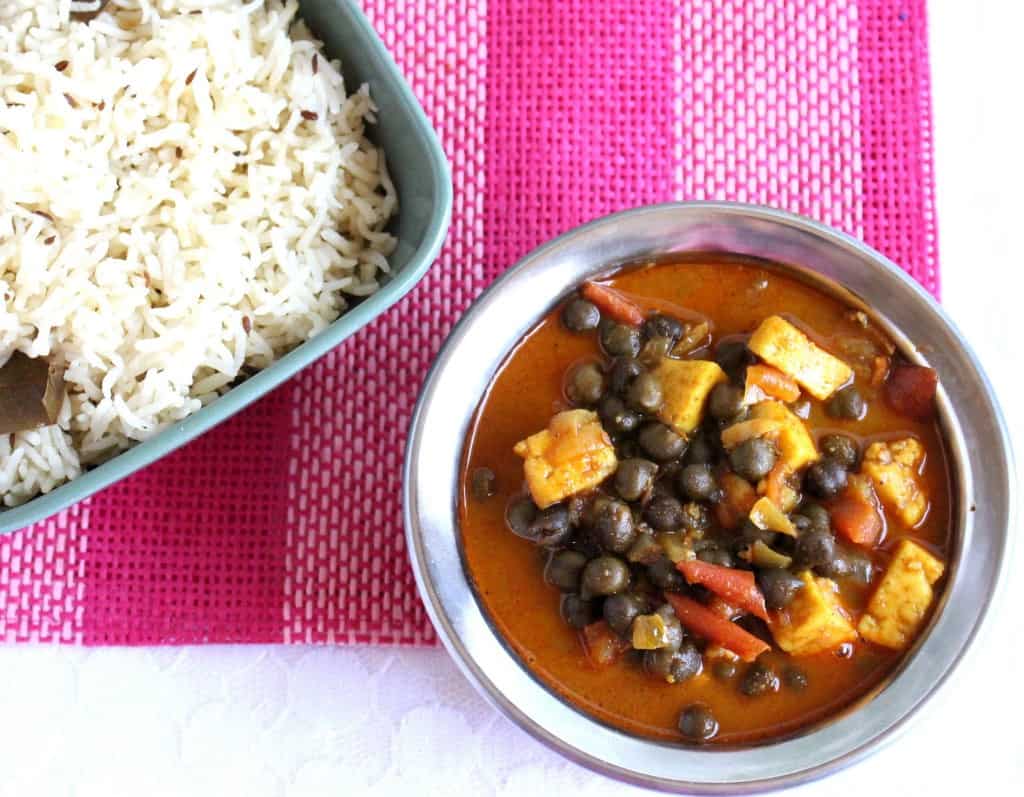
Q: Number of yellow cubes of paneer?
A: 7